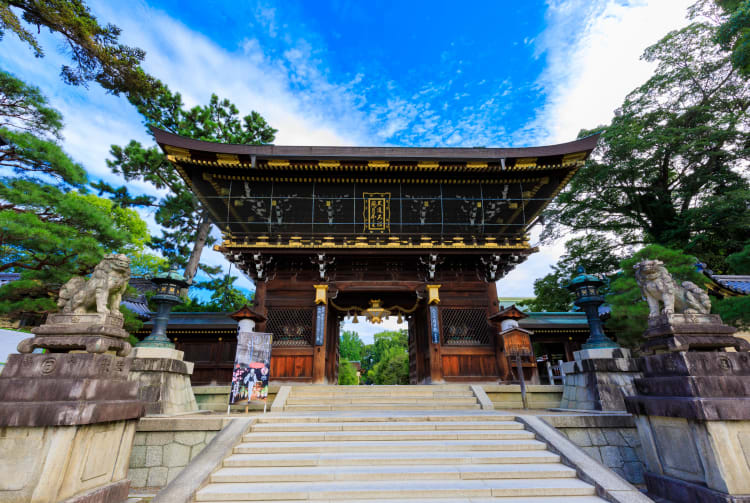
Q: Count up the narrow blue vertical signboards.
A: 2